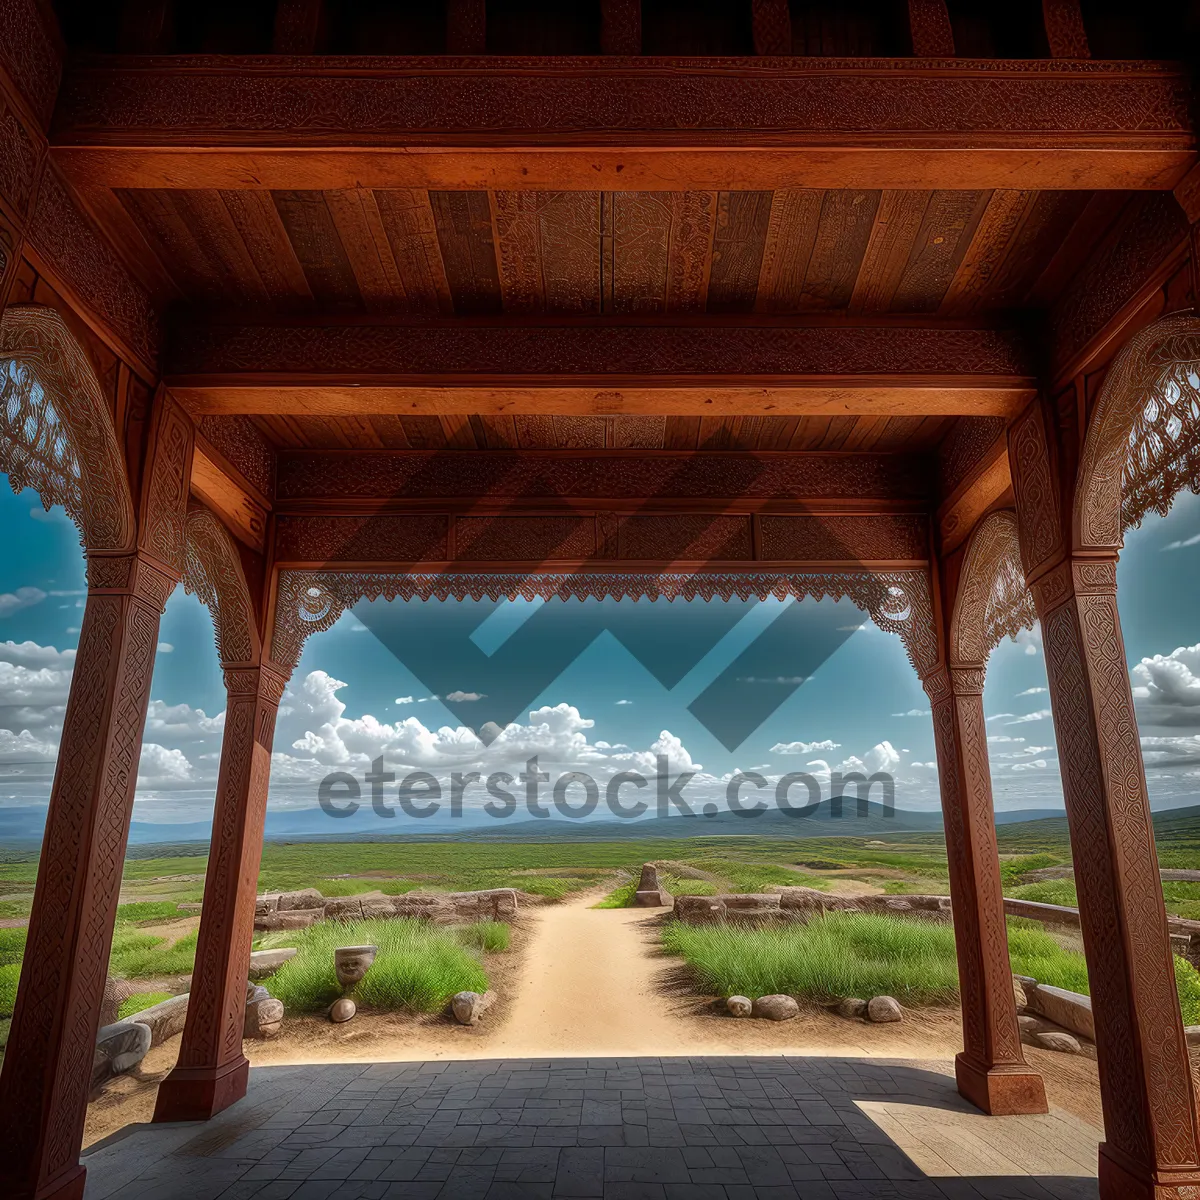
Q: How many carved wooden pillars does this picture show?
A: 4